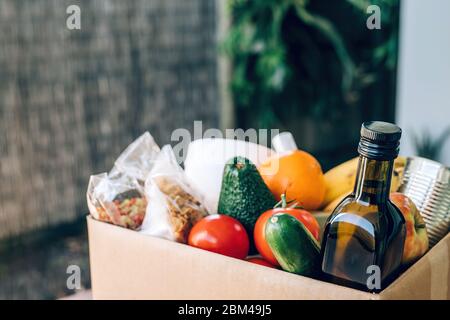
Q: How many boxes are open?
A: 1